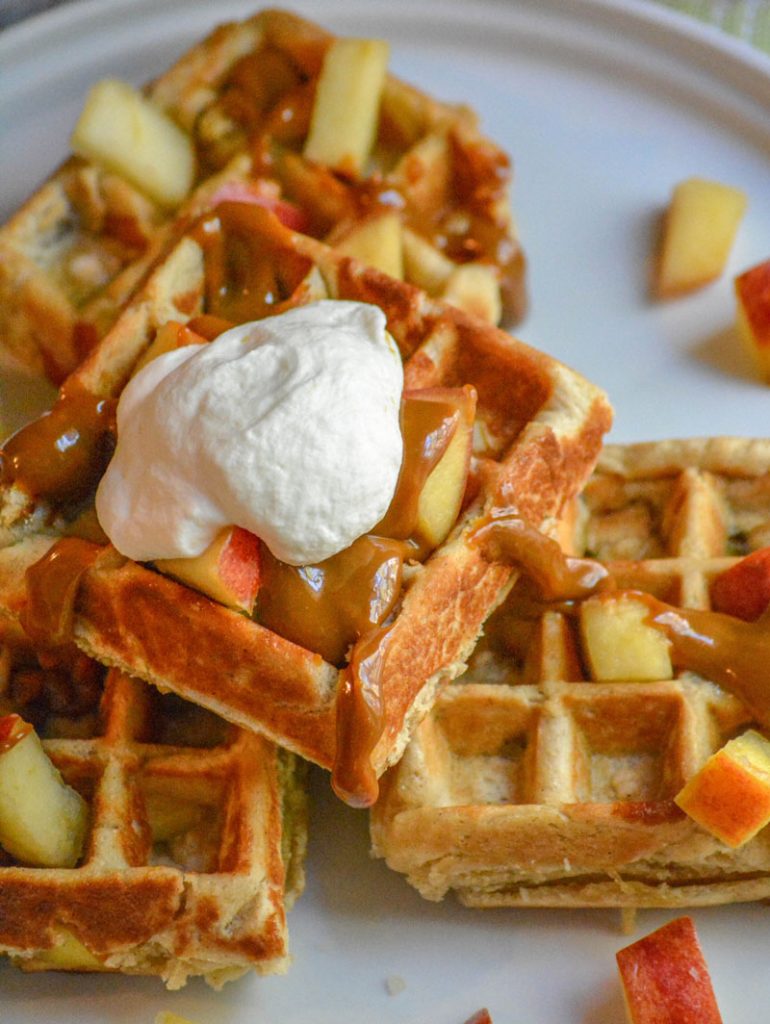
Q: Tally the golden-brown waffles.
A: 4